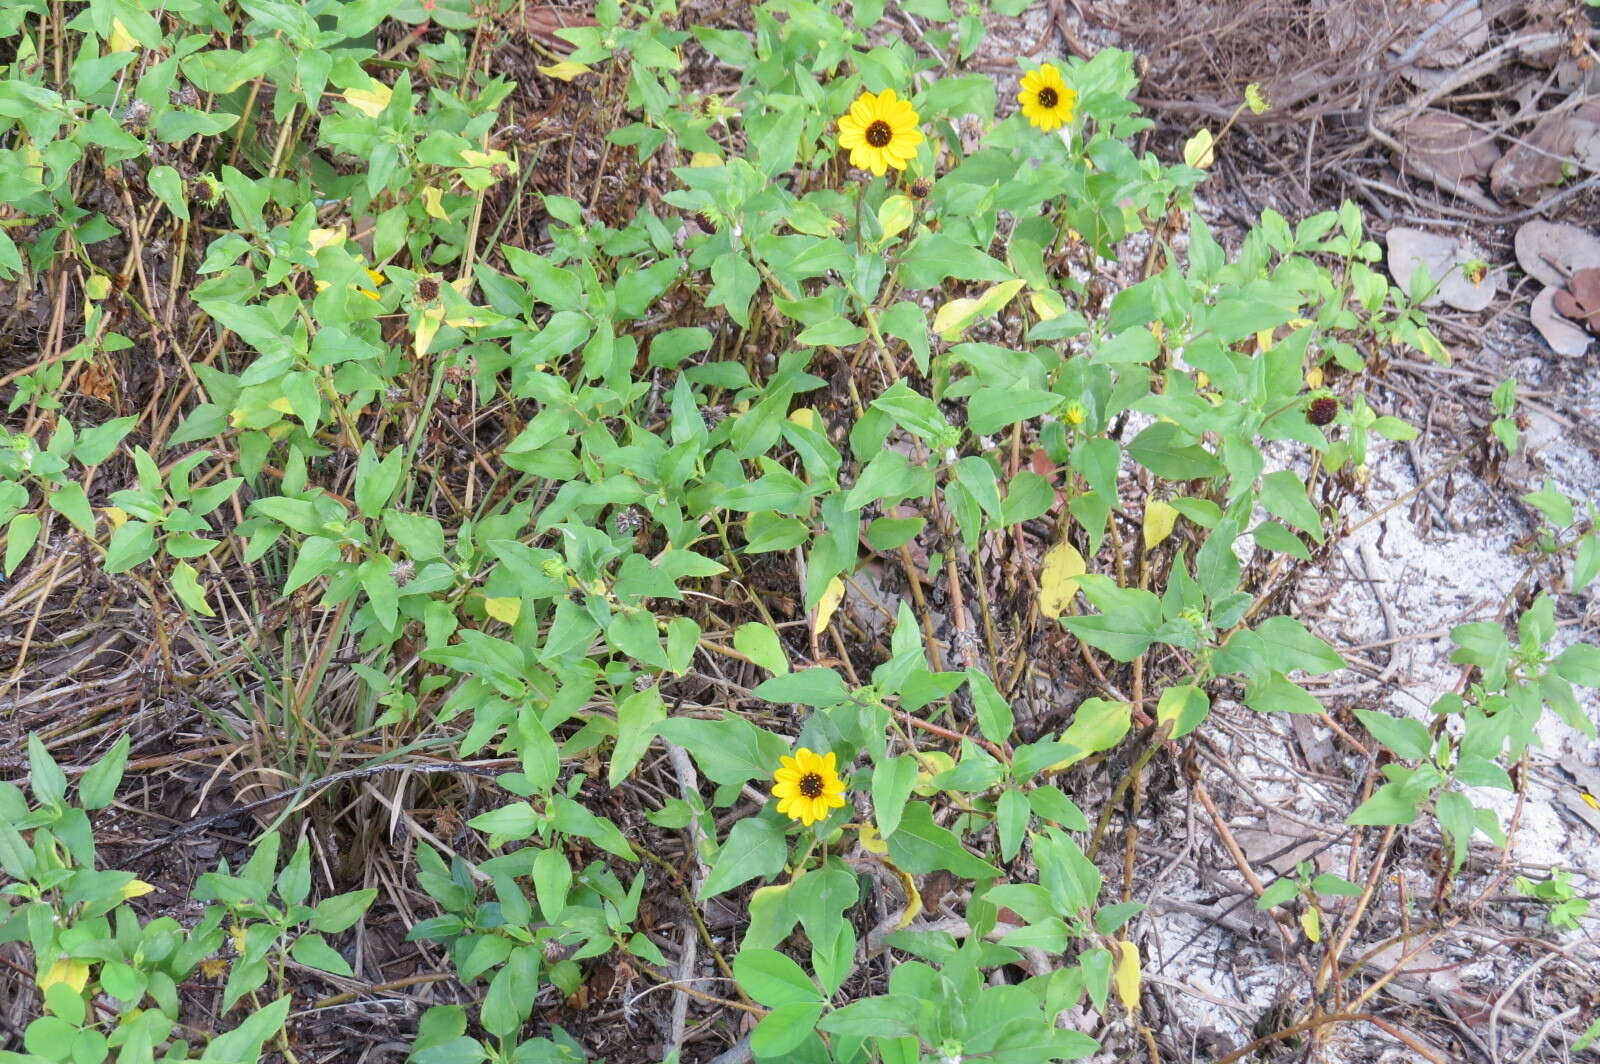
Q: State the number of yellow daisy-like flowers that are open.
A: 3